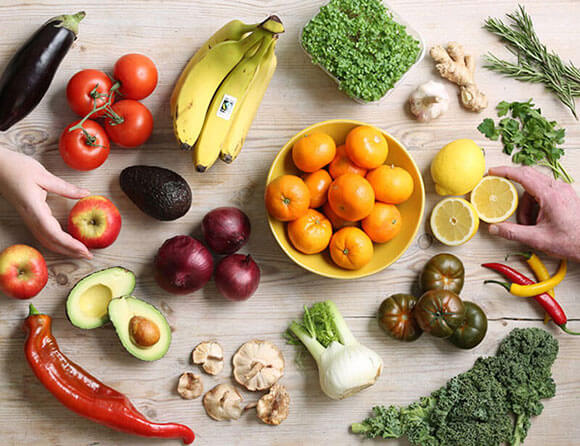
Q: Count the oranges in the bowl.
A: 11